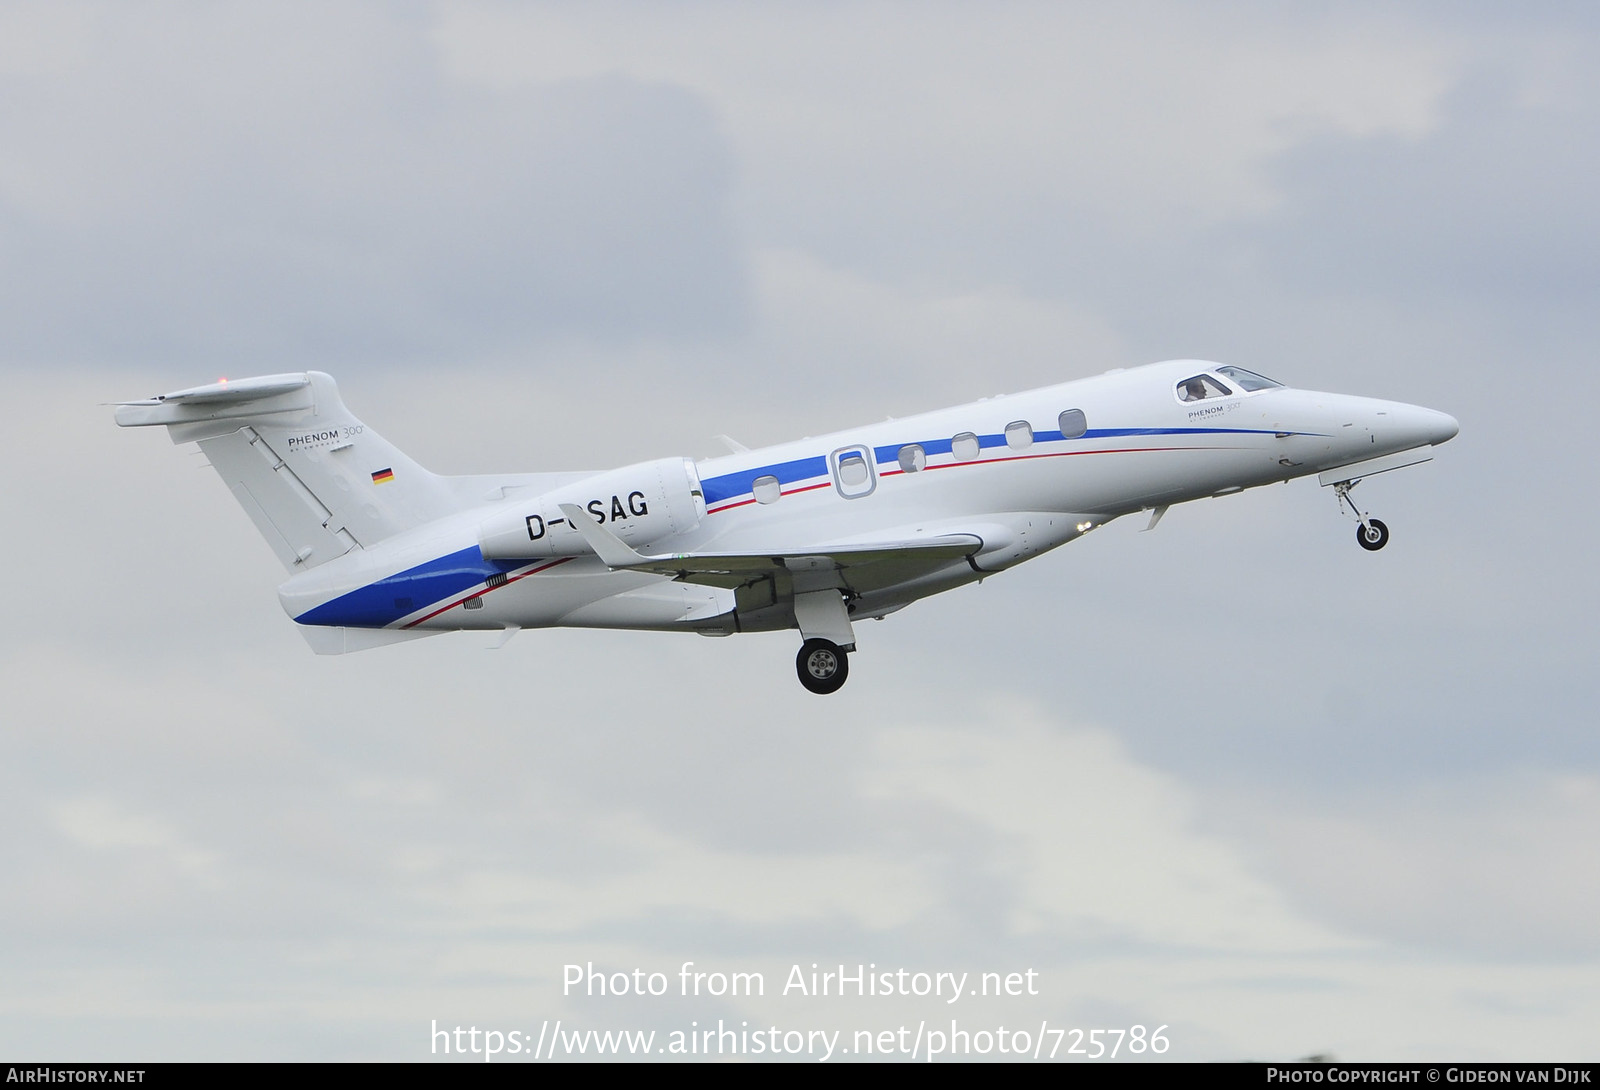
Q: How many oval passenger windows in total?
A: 6